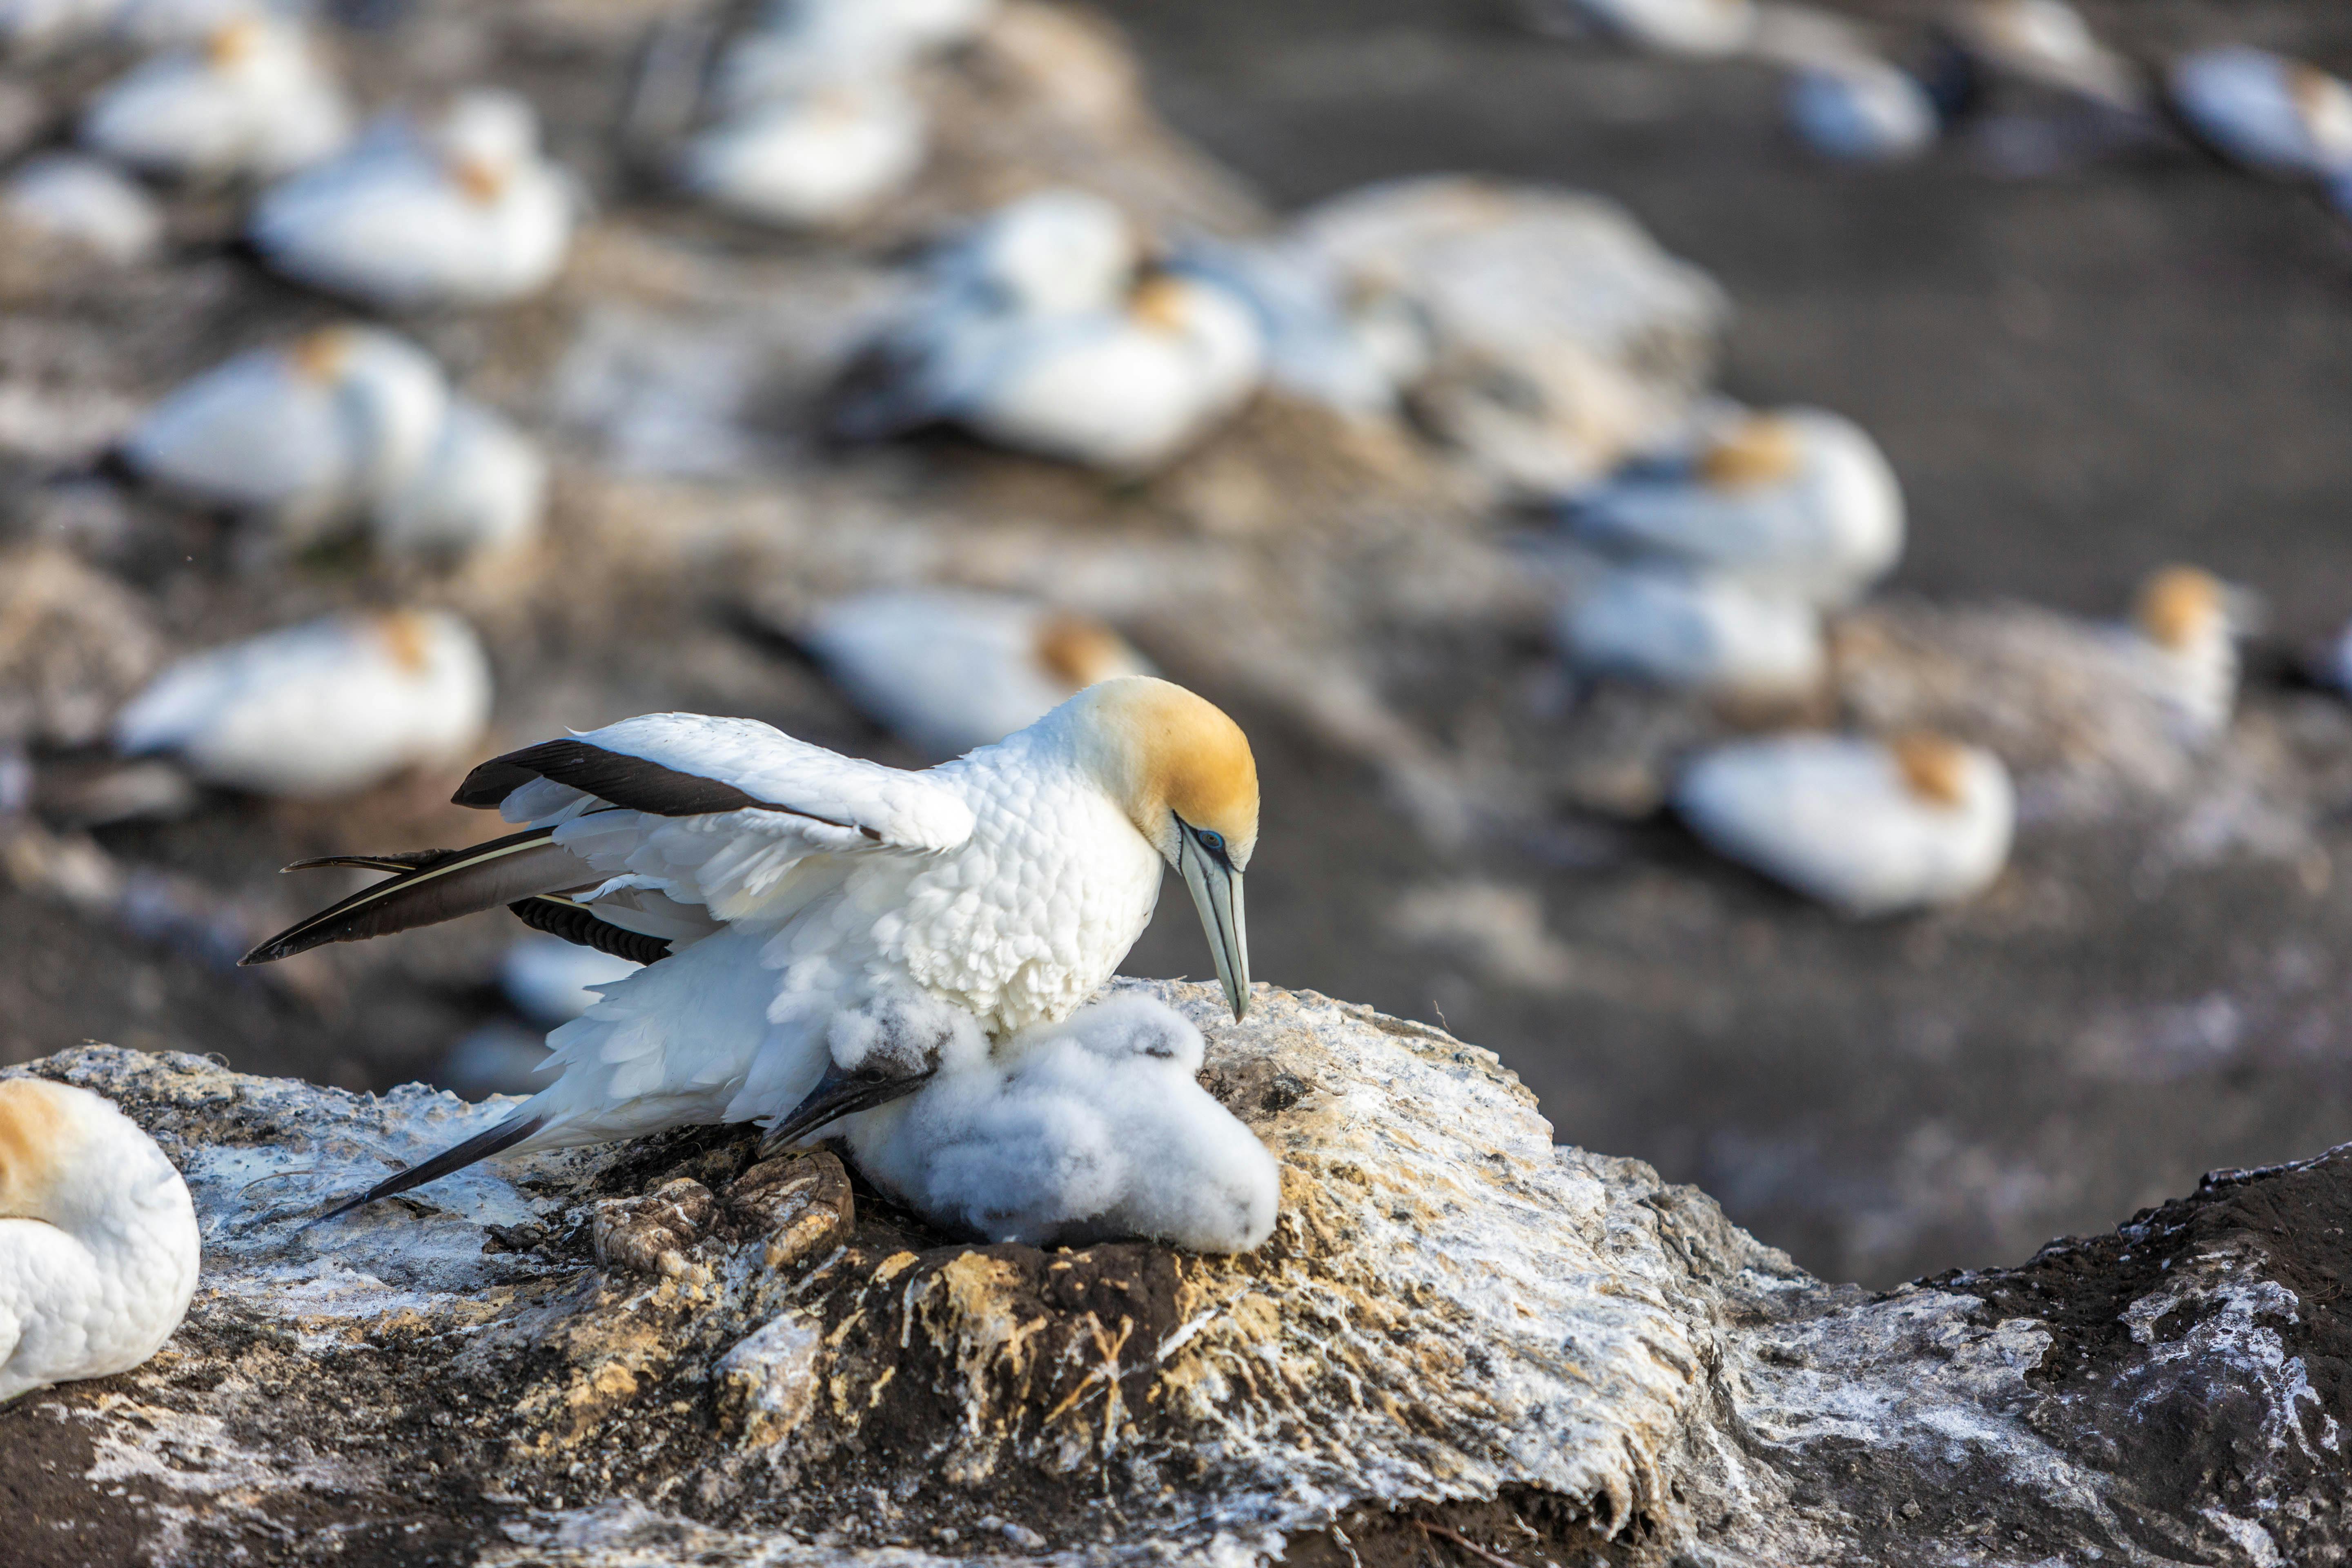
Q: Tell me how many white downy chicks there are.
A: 1